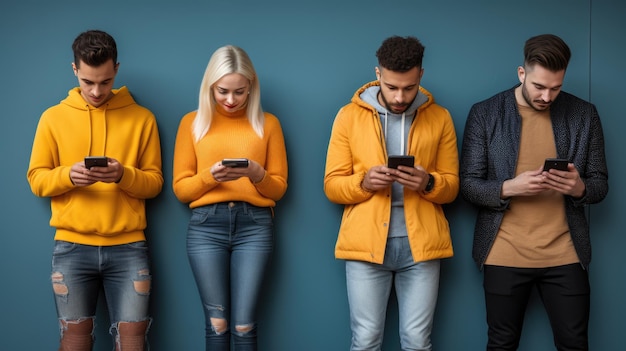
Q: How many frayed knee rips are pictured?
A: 4